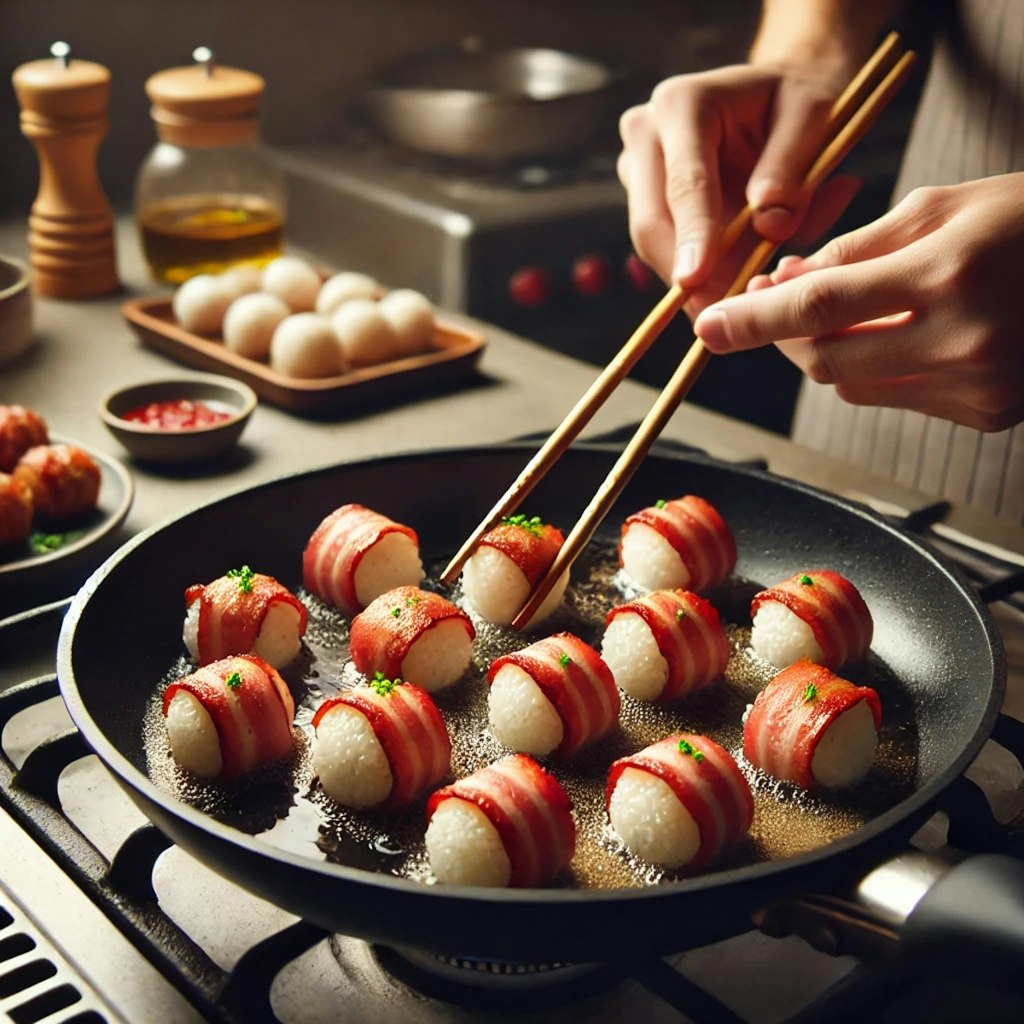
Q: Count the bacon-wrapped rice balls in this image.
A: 13